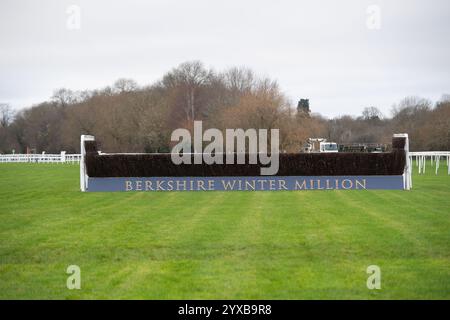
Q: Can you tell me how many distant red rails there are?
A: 0